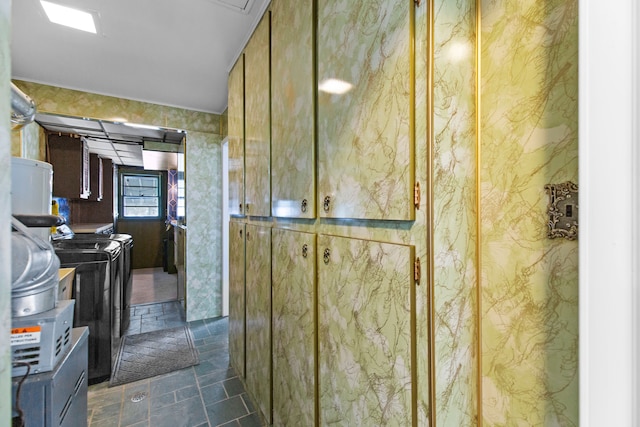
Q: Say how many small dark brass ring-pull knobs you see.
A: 8